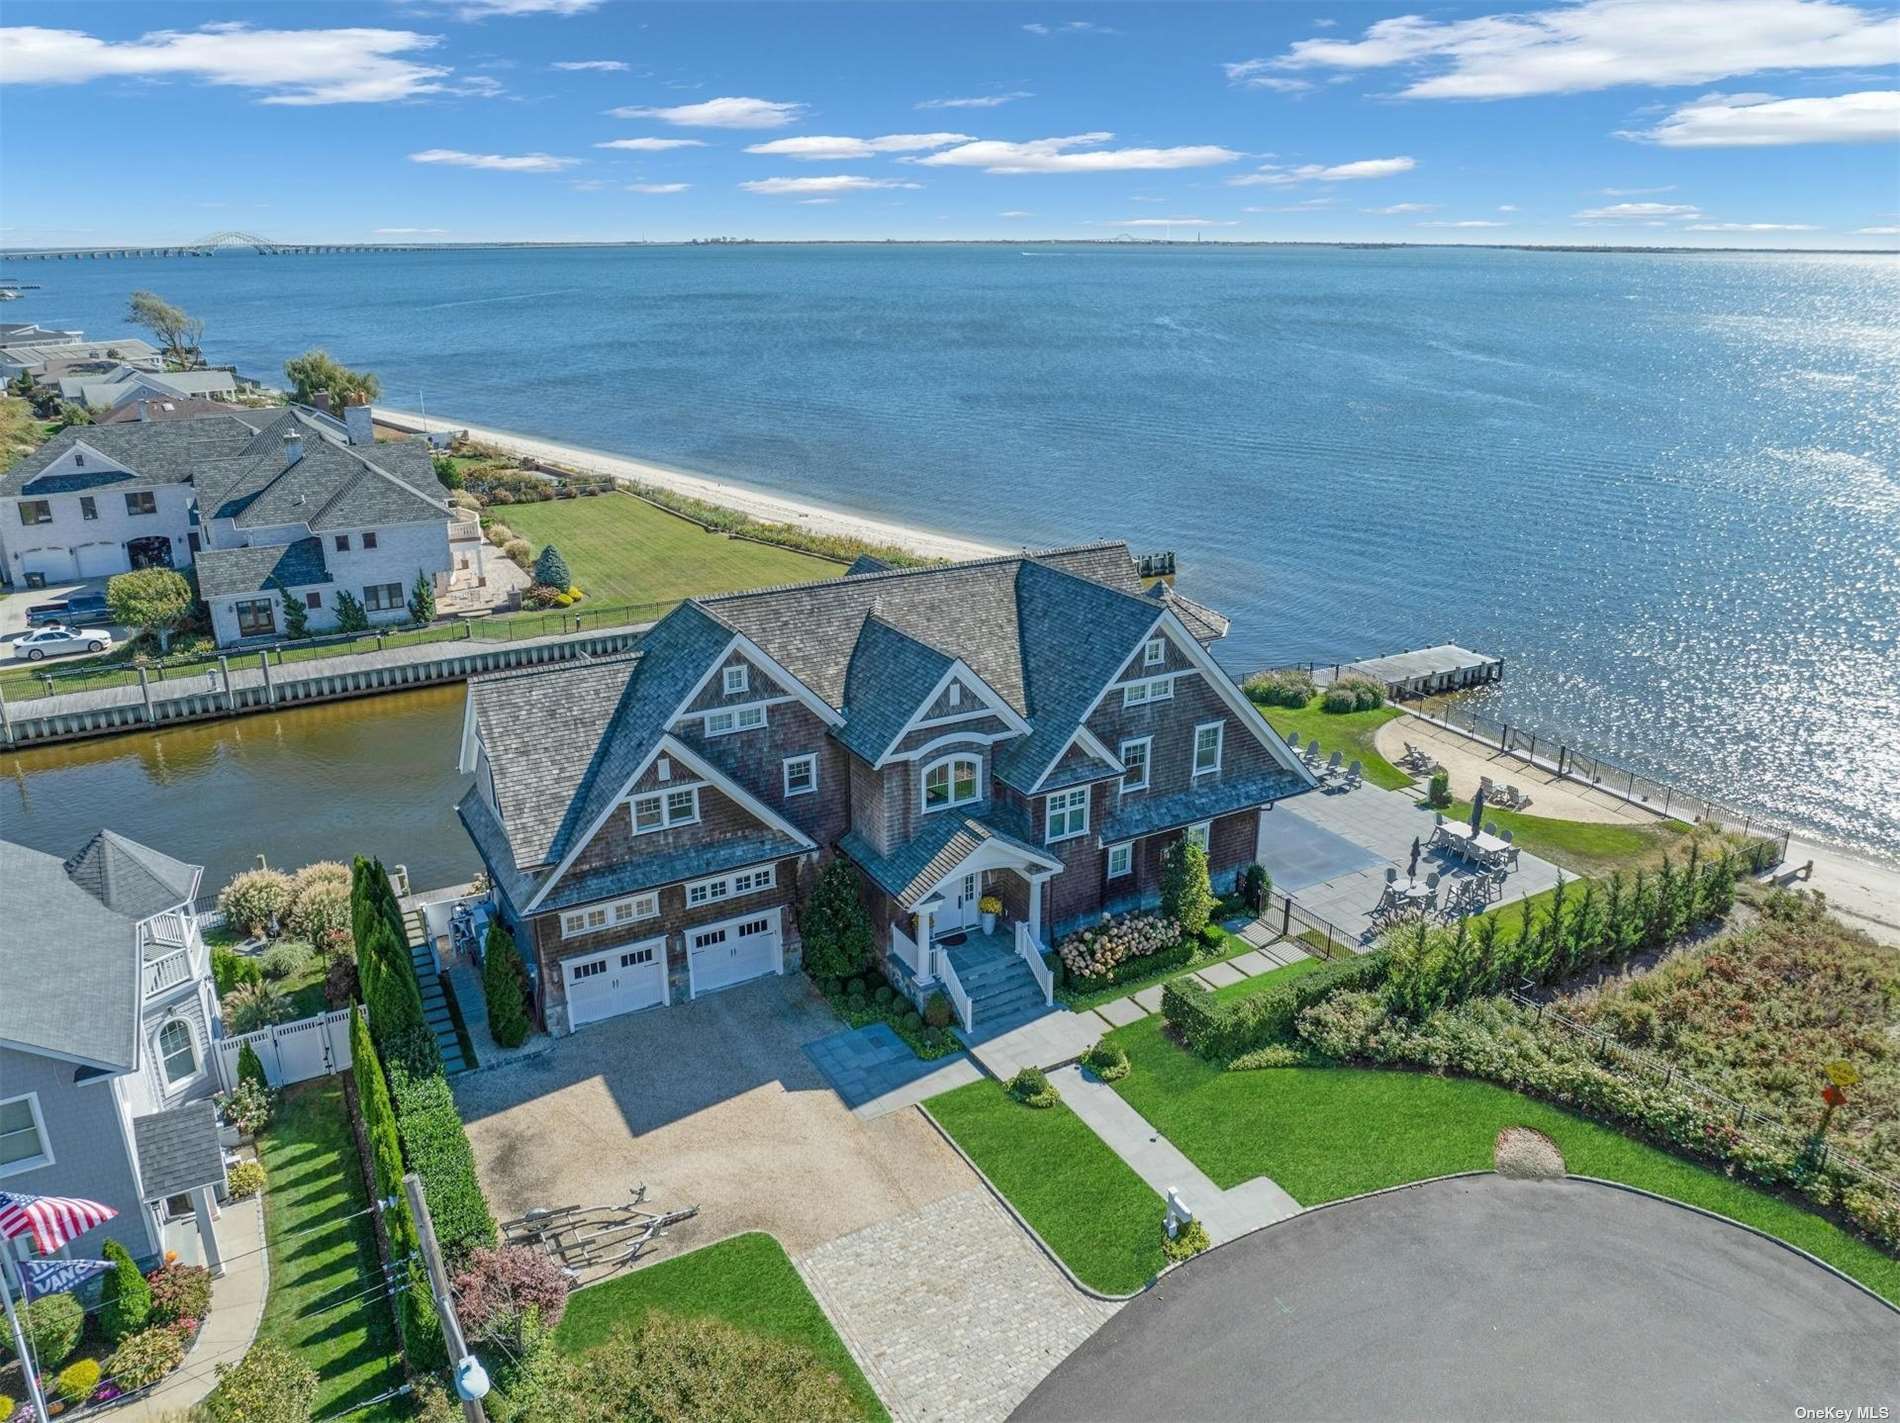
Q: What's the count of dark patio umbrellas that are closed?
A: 2